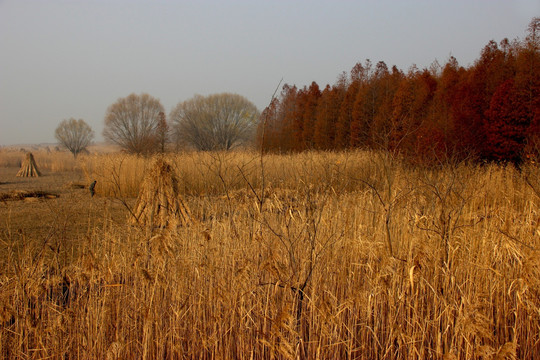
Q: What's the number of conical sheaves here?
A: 2